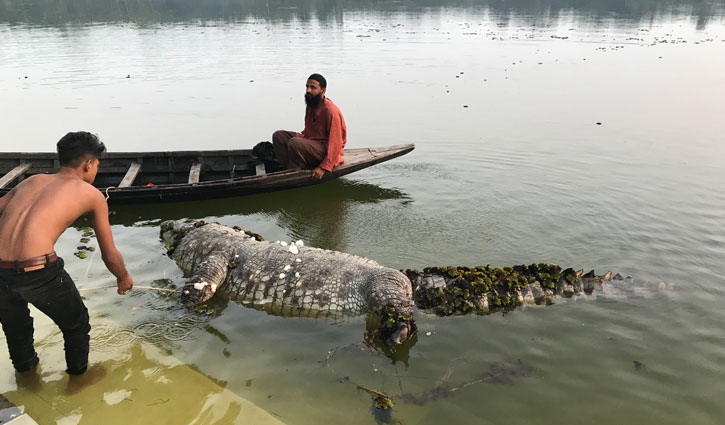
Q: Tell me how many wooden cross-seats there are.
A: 4